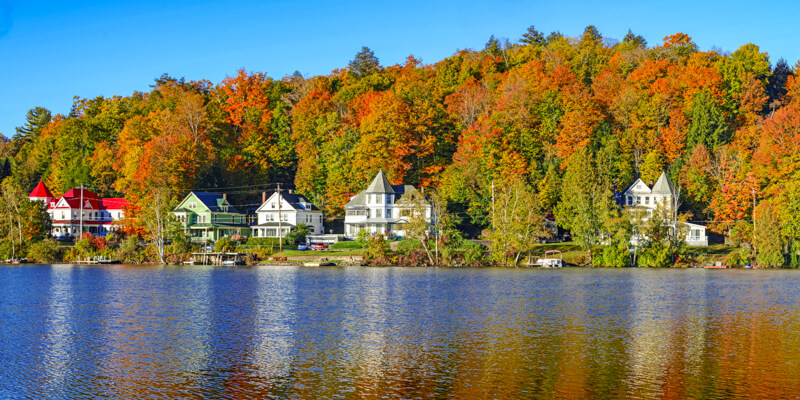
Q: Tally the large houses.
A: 5